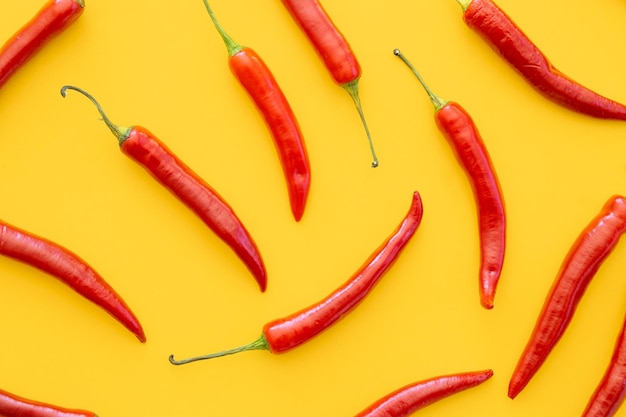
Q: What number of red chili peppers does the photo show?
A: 12